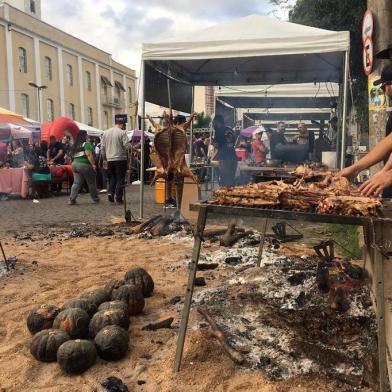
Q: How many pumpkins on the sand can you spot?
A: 12